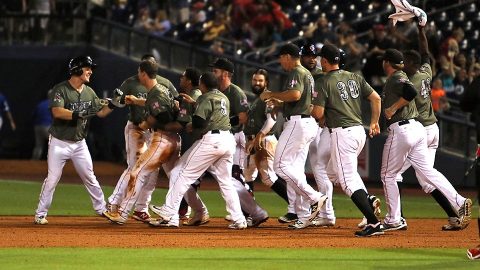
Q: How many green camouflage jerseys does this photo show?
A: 12